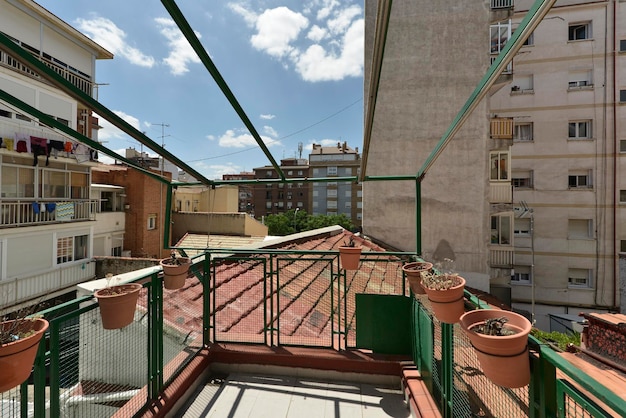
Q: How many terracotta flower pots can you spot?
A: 7